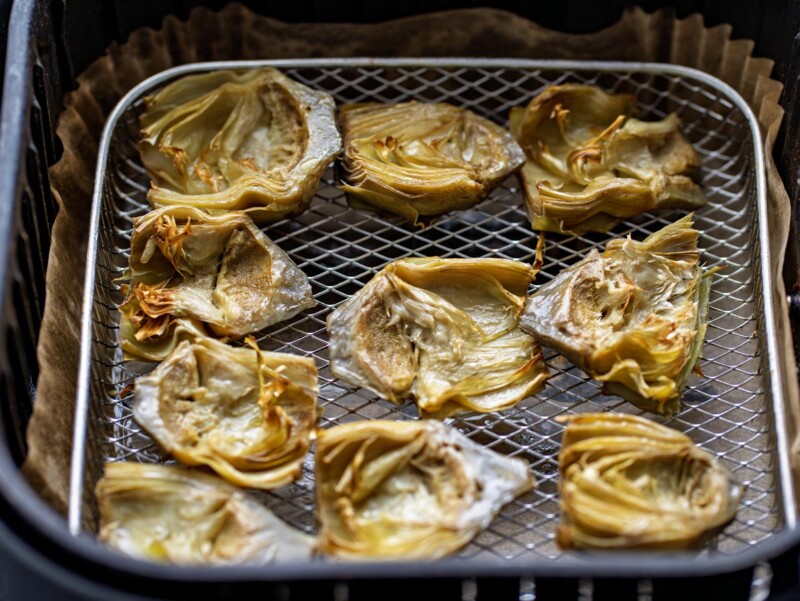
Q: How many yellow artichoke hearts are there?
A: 10